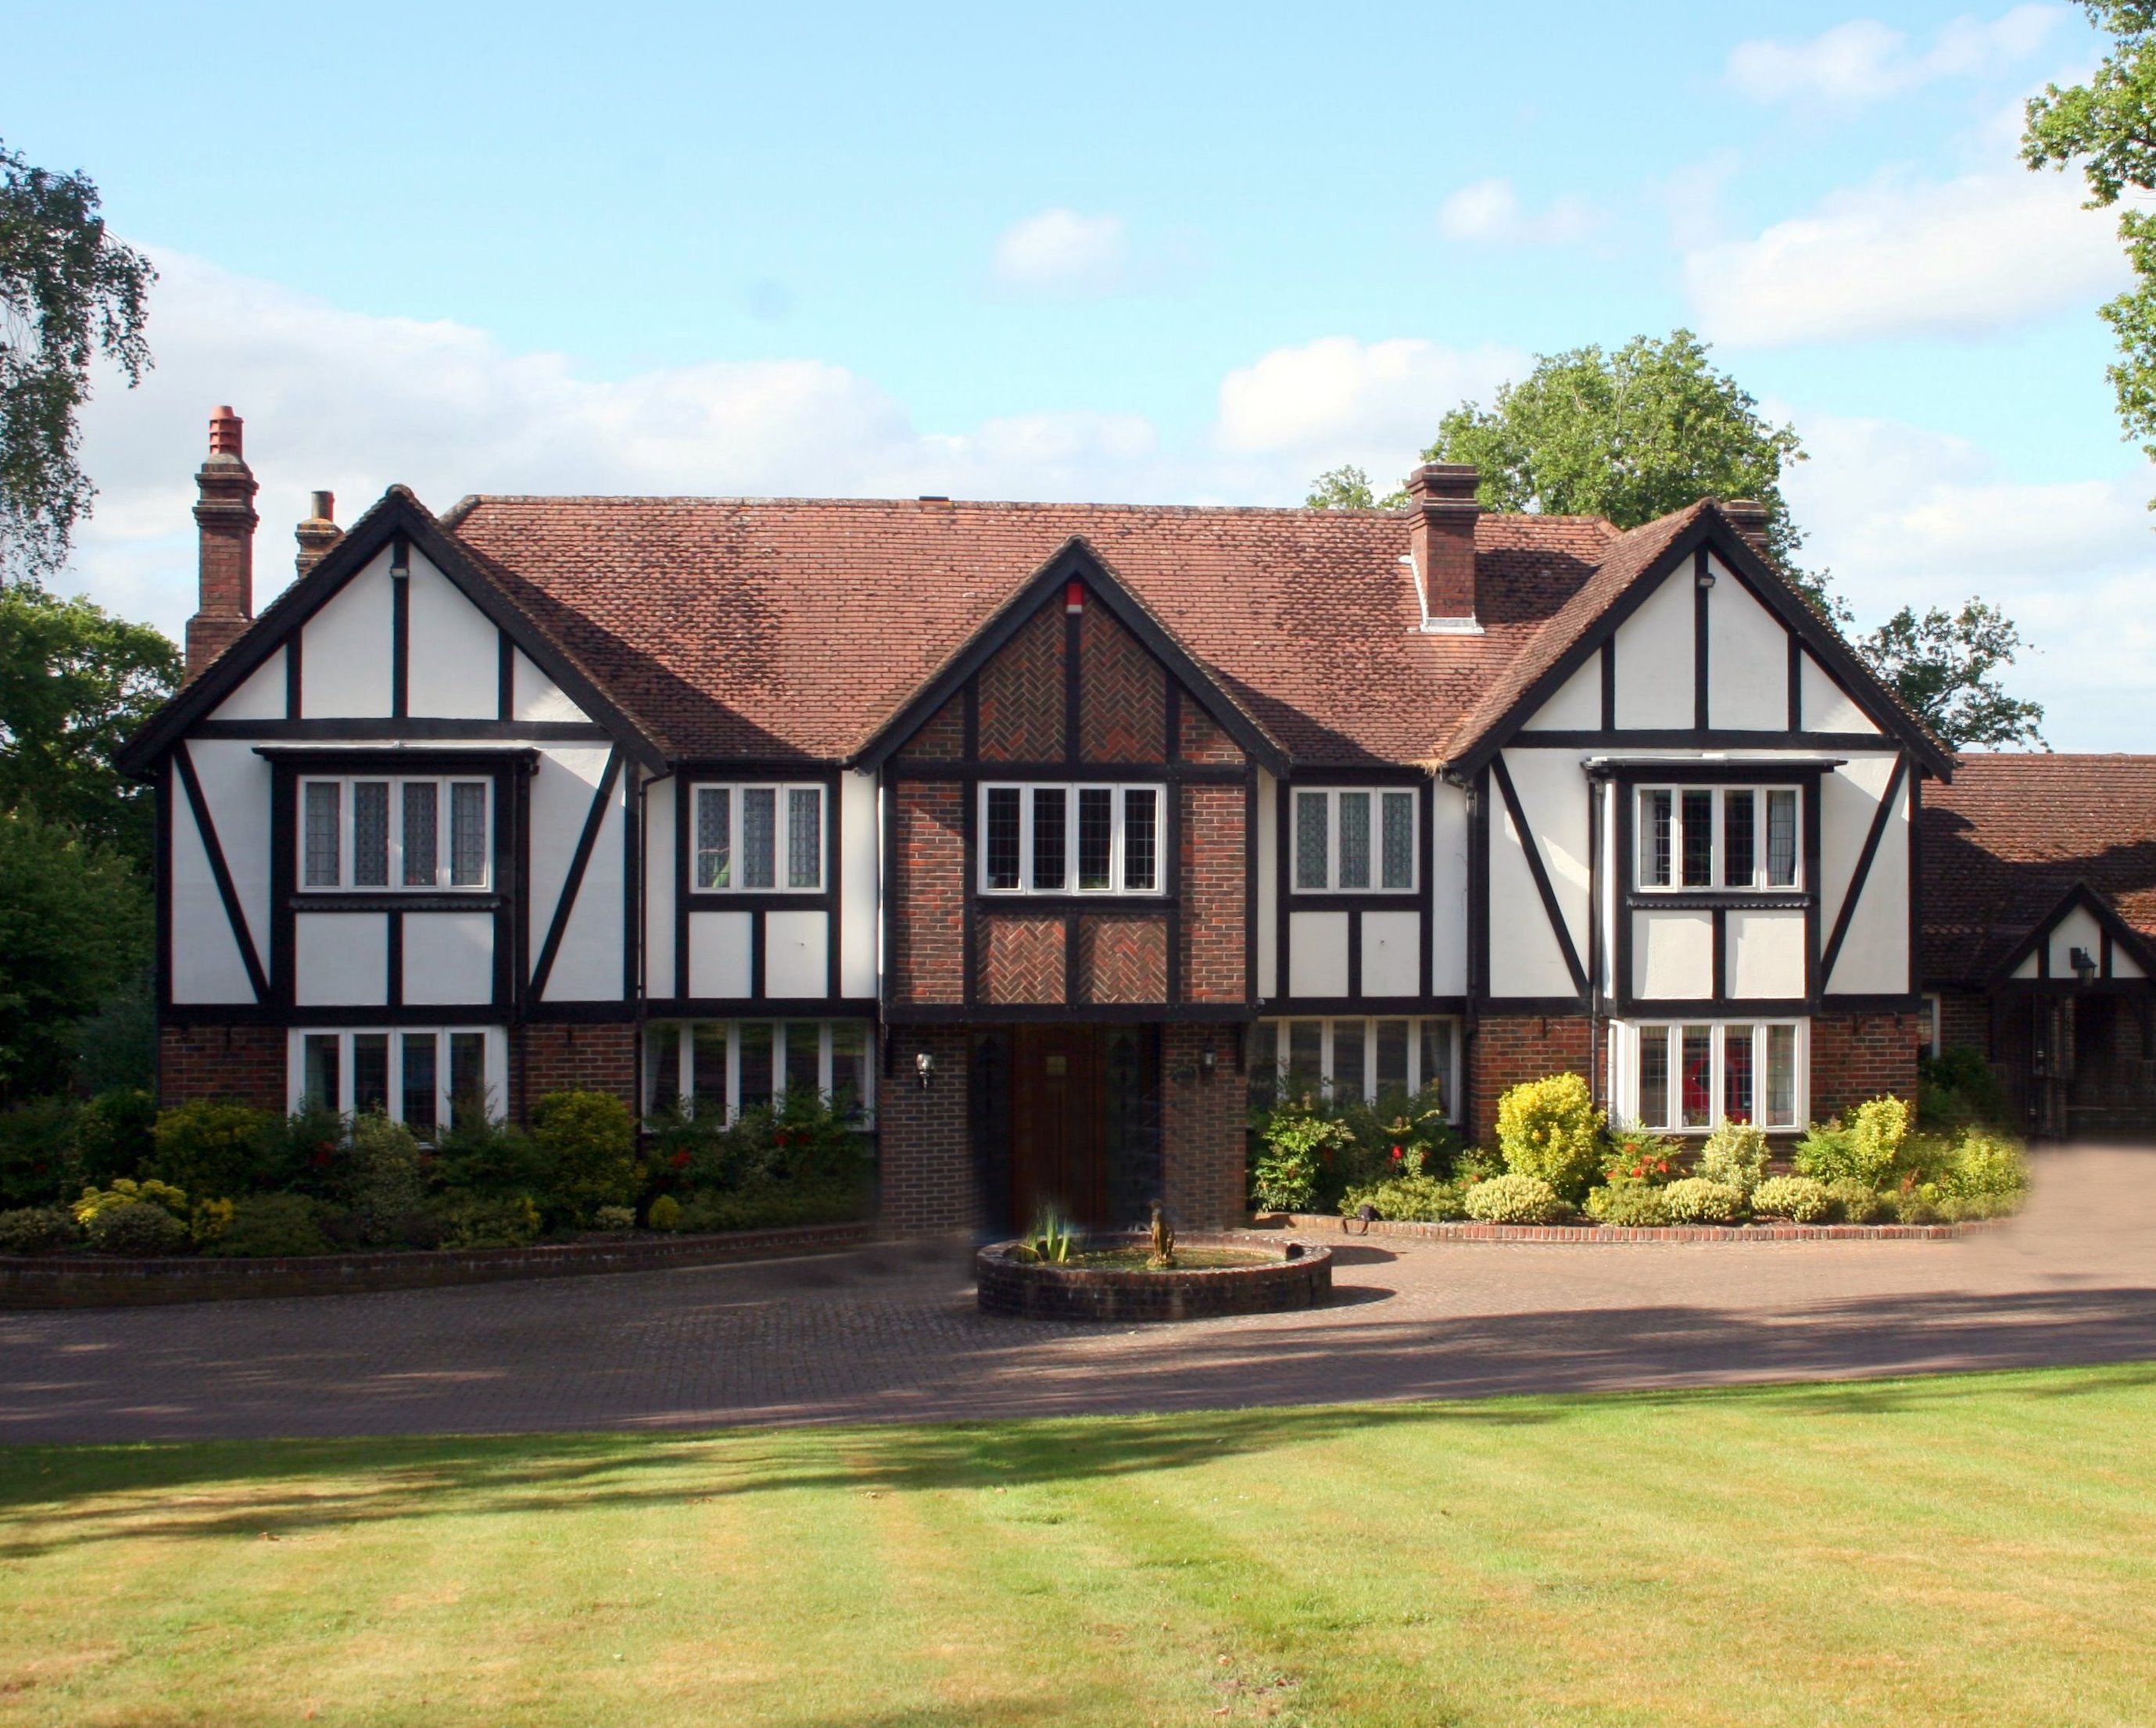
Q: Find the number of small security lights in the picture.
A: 2